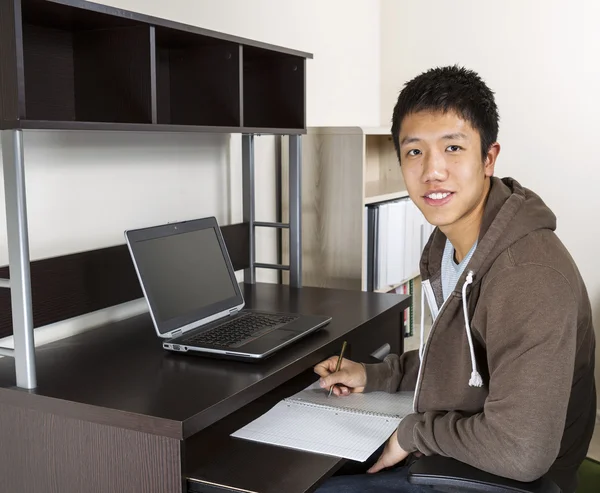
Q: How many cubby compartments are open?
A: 3